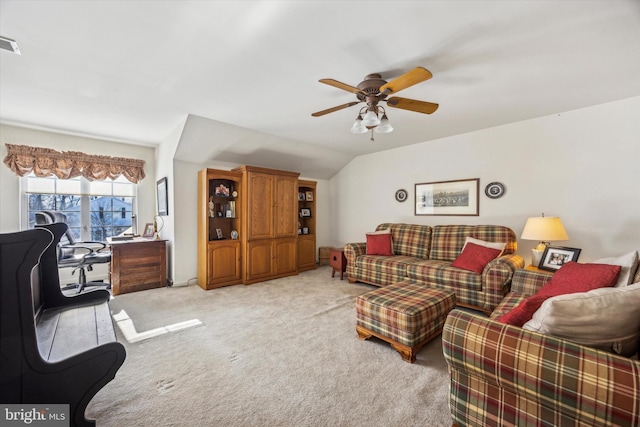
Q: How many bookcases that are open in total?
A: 2